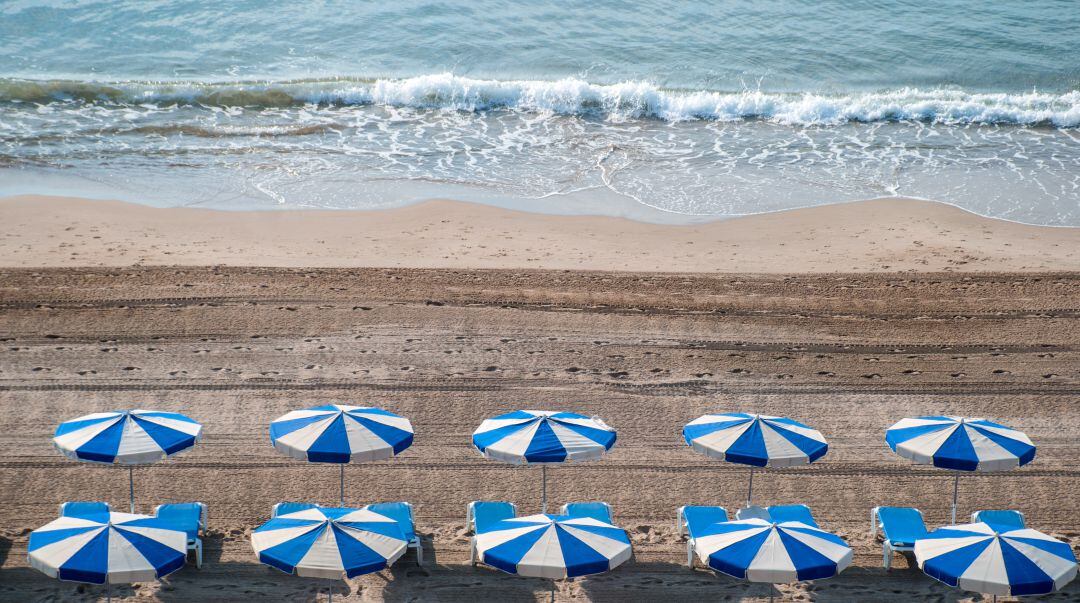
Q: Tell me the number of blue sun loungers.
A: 10